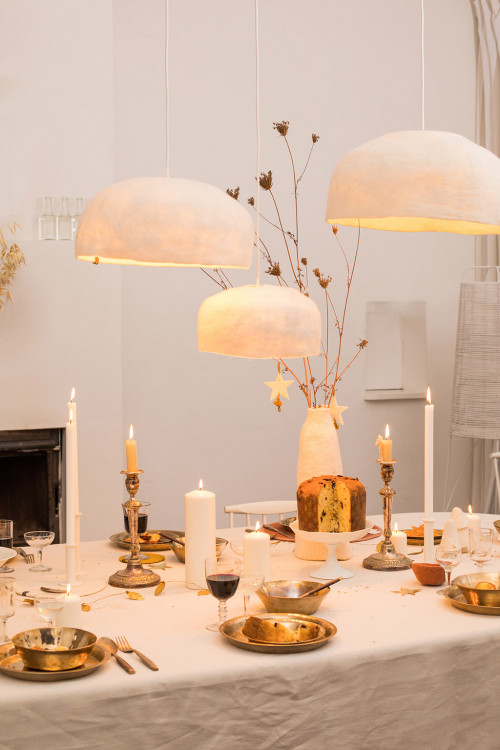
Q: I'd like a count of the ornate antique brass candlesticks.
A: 2